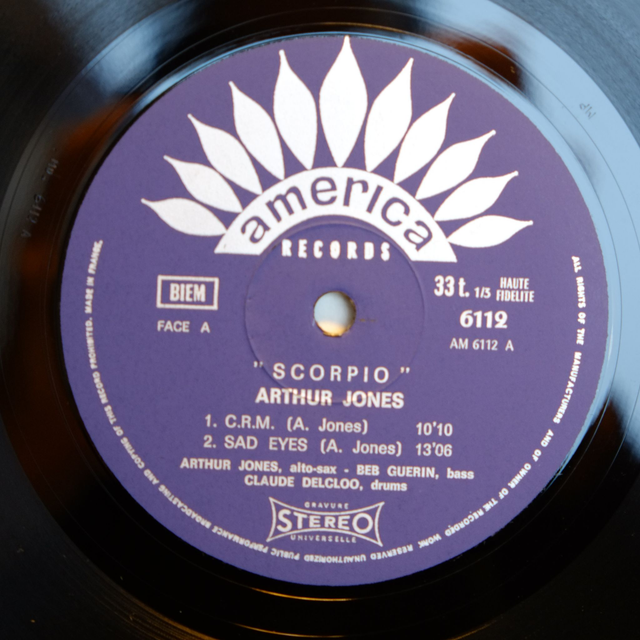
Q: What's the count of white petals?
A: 11